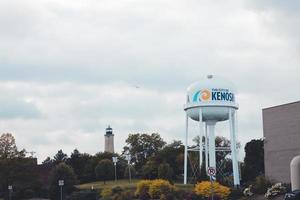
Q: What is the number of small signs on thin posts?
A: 5